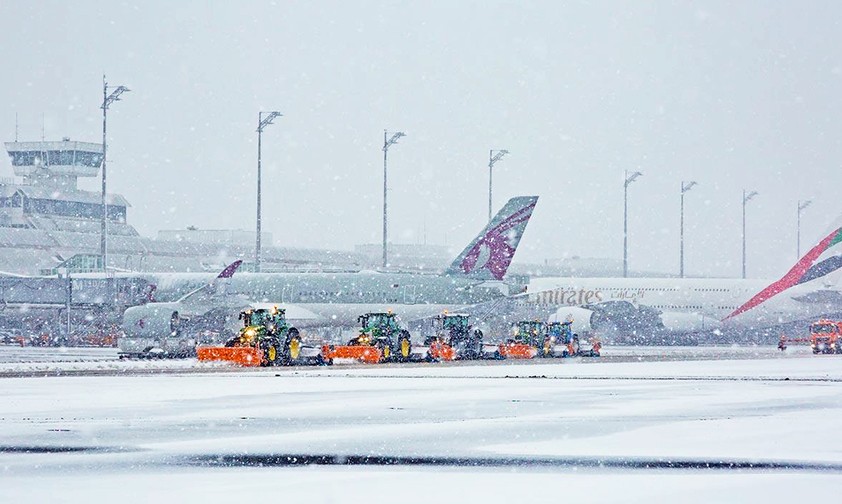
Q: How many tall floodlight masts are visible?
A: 8